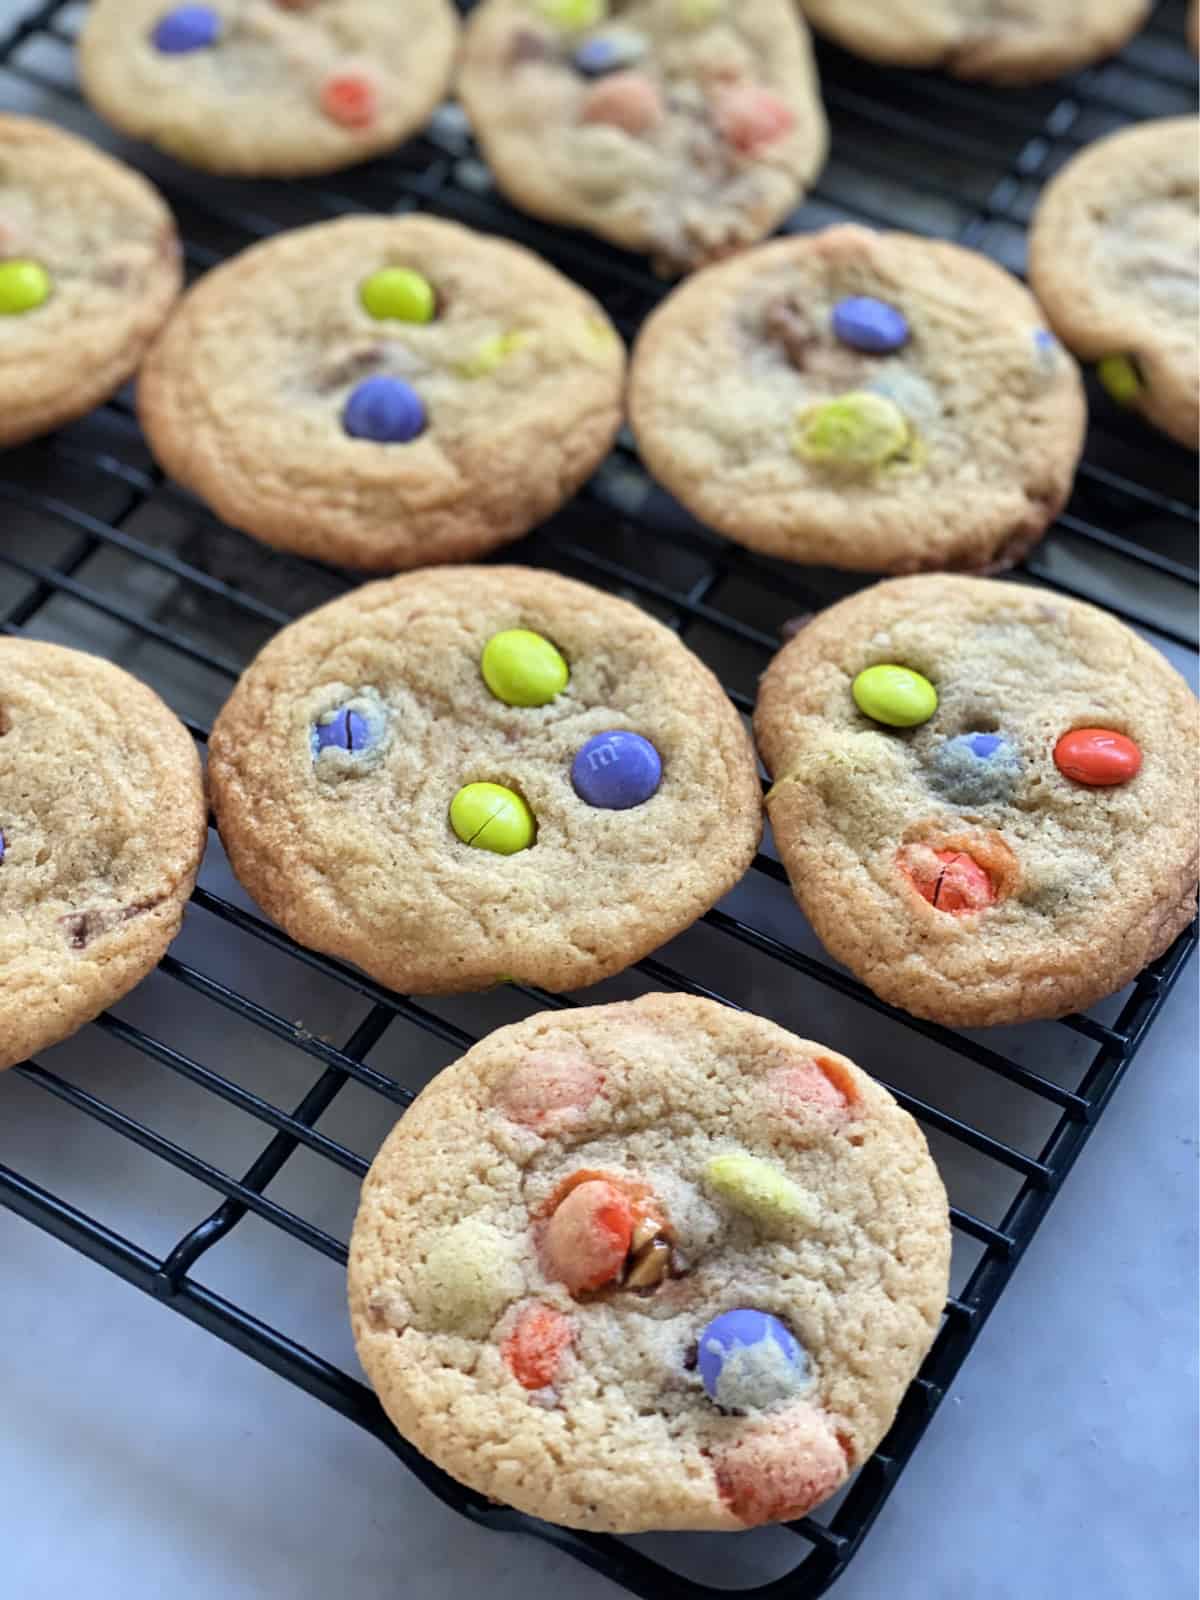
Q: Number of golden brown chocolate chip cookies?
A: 11